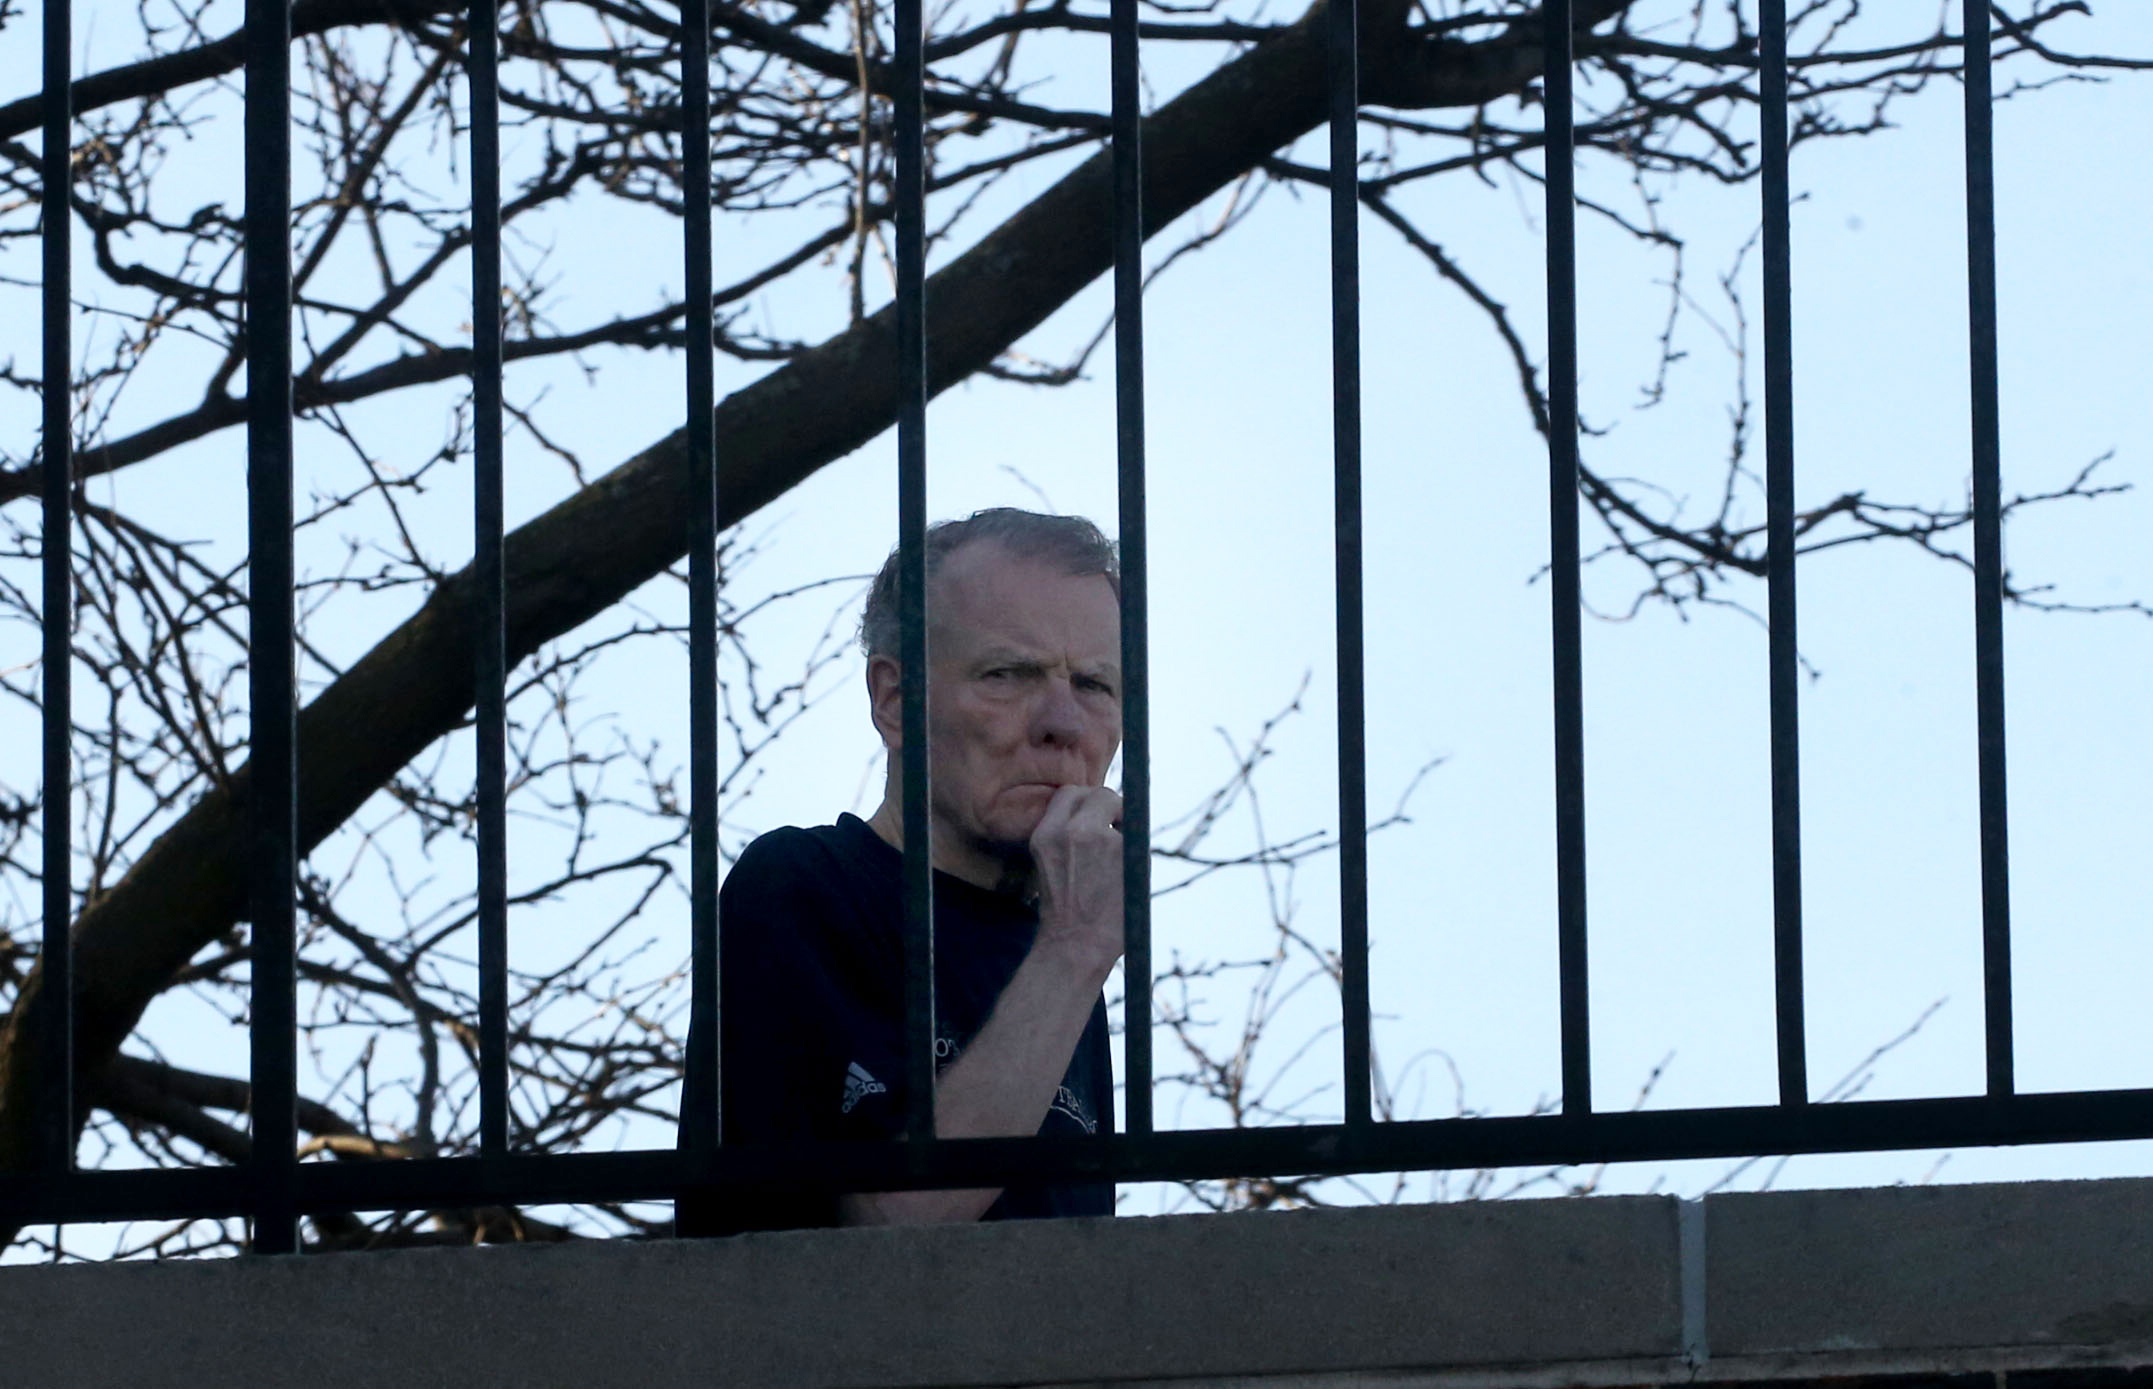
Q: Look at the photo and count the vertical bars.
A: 10